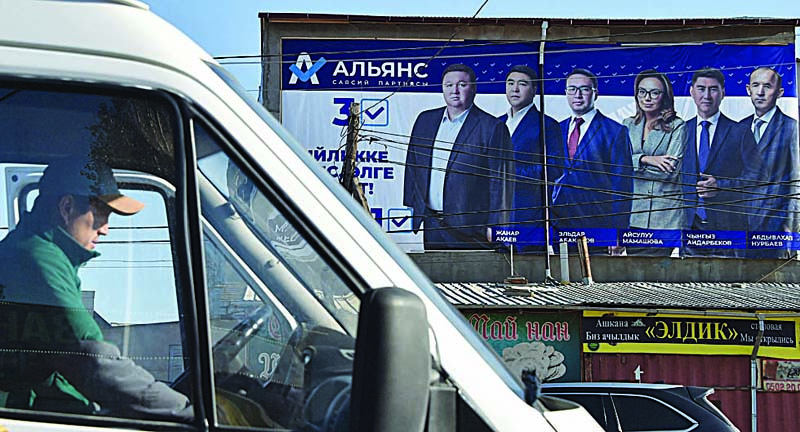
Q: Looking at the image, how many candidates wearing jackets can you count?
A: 6